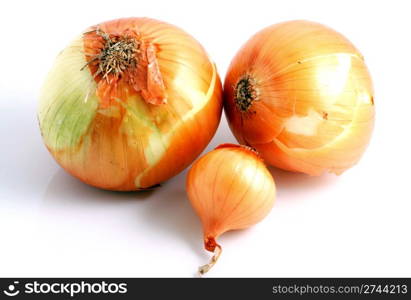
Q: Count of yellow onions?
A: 3